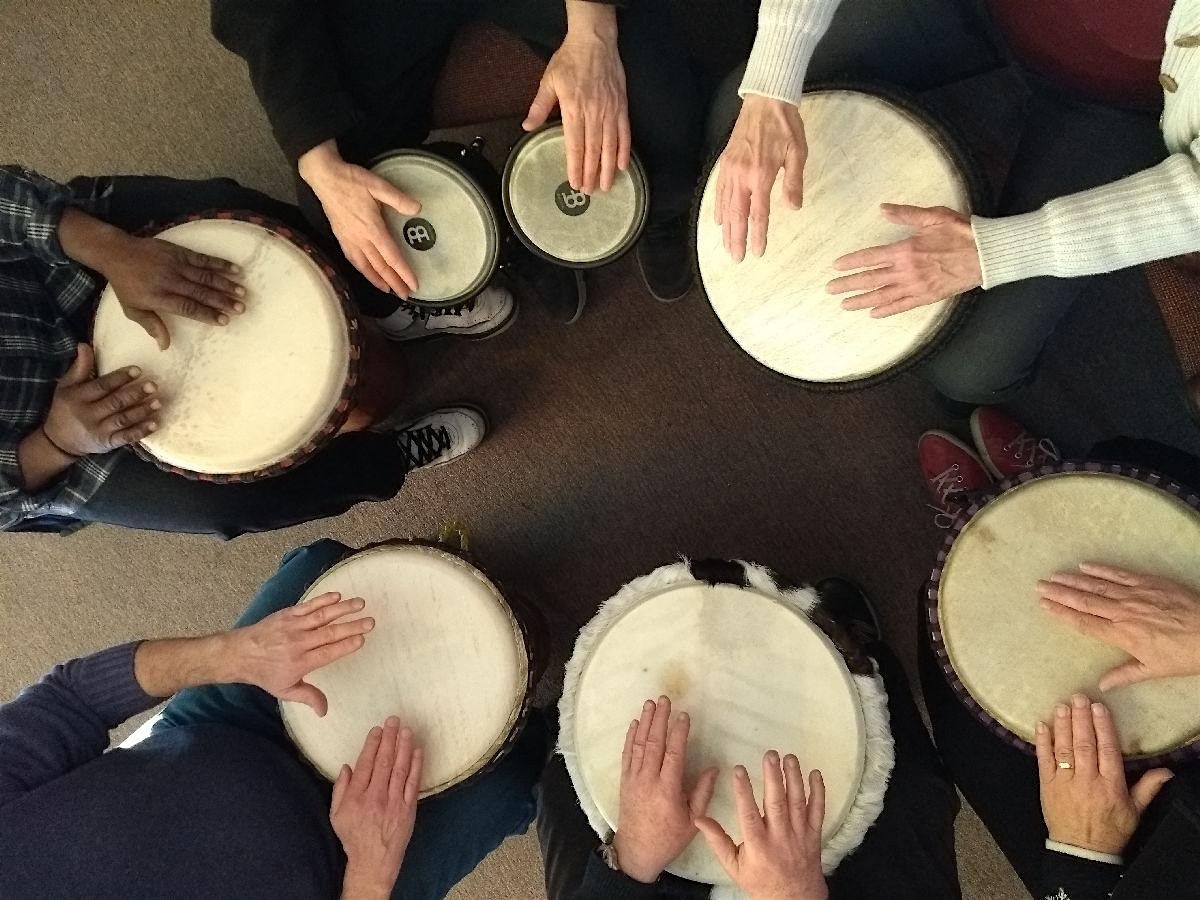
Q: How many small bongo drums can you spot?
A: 2